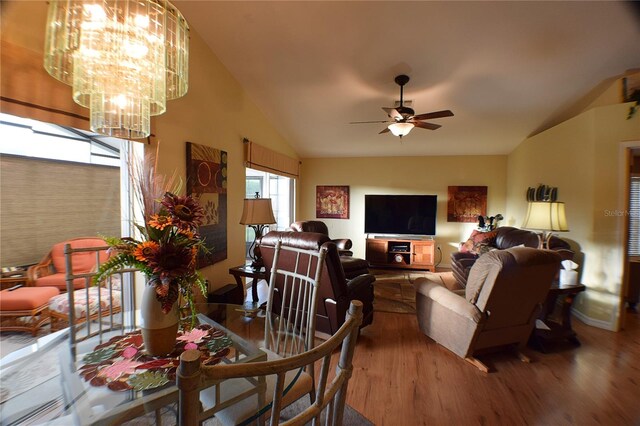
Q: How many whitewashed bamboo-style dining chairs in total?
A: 3